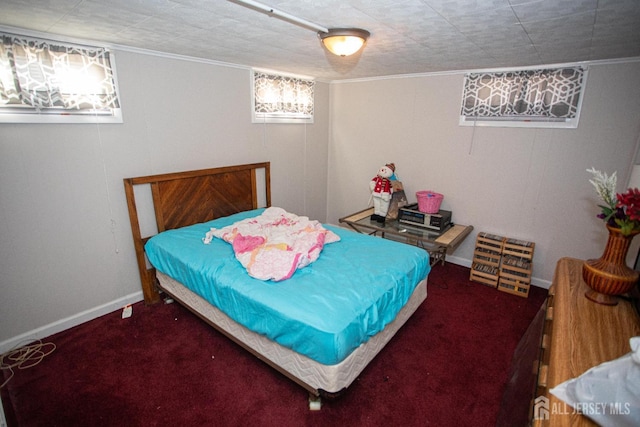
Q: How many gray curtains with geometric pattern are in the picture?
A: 3